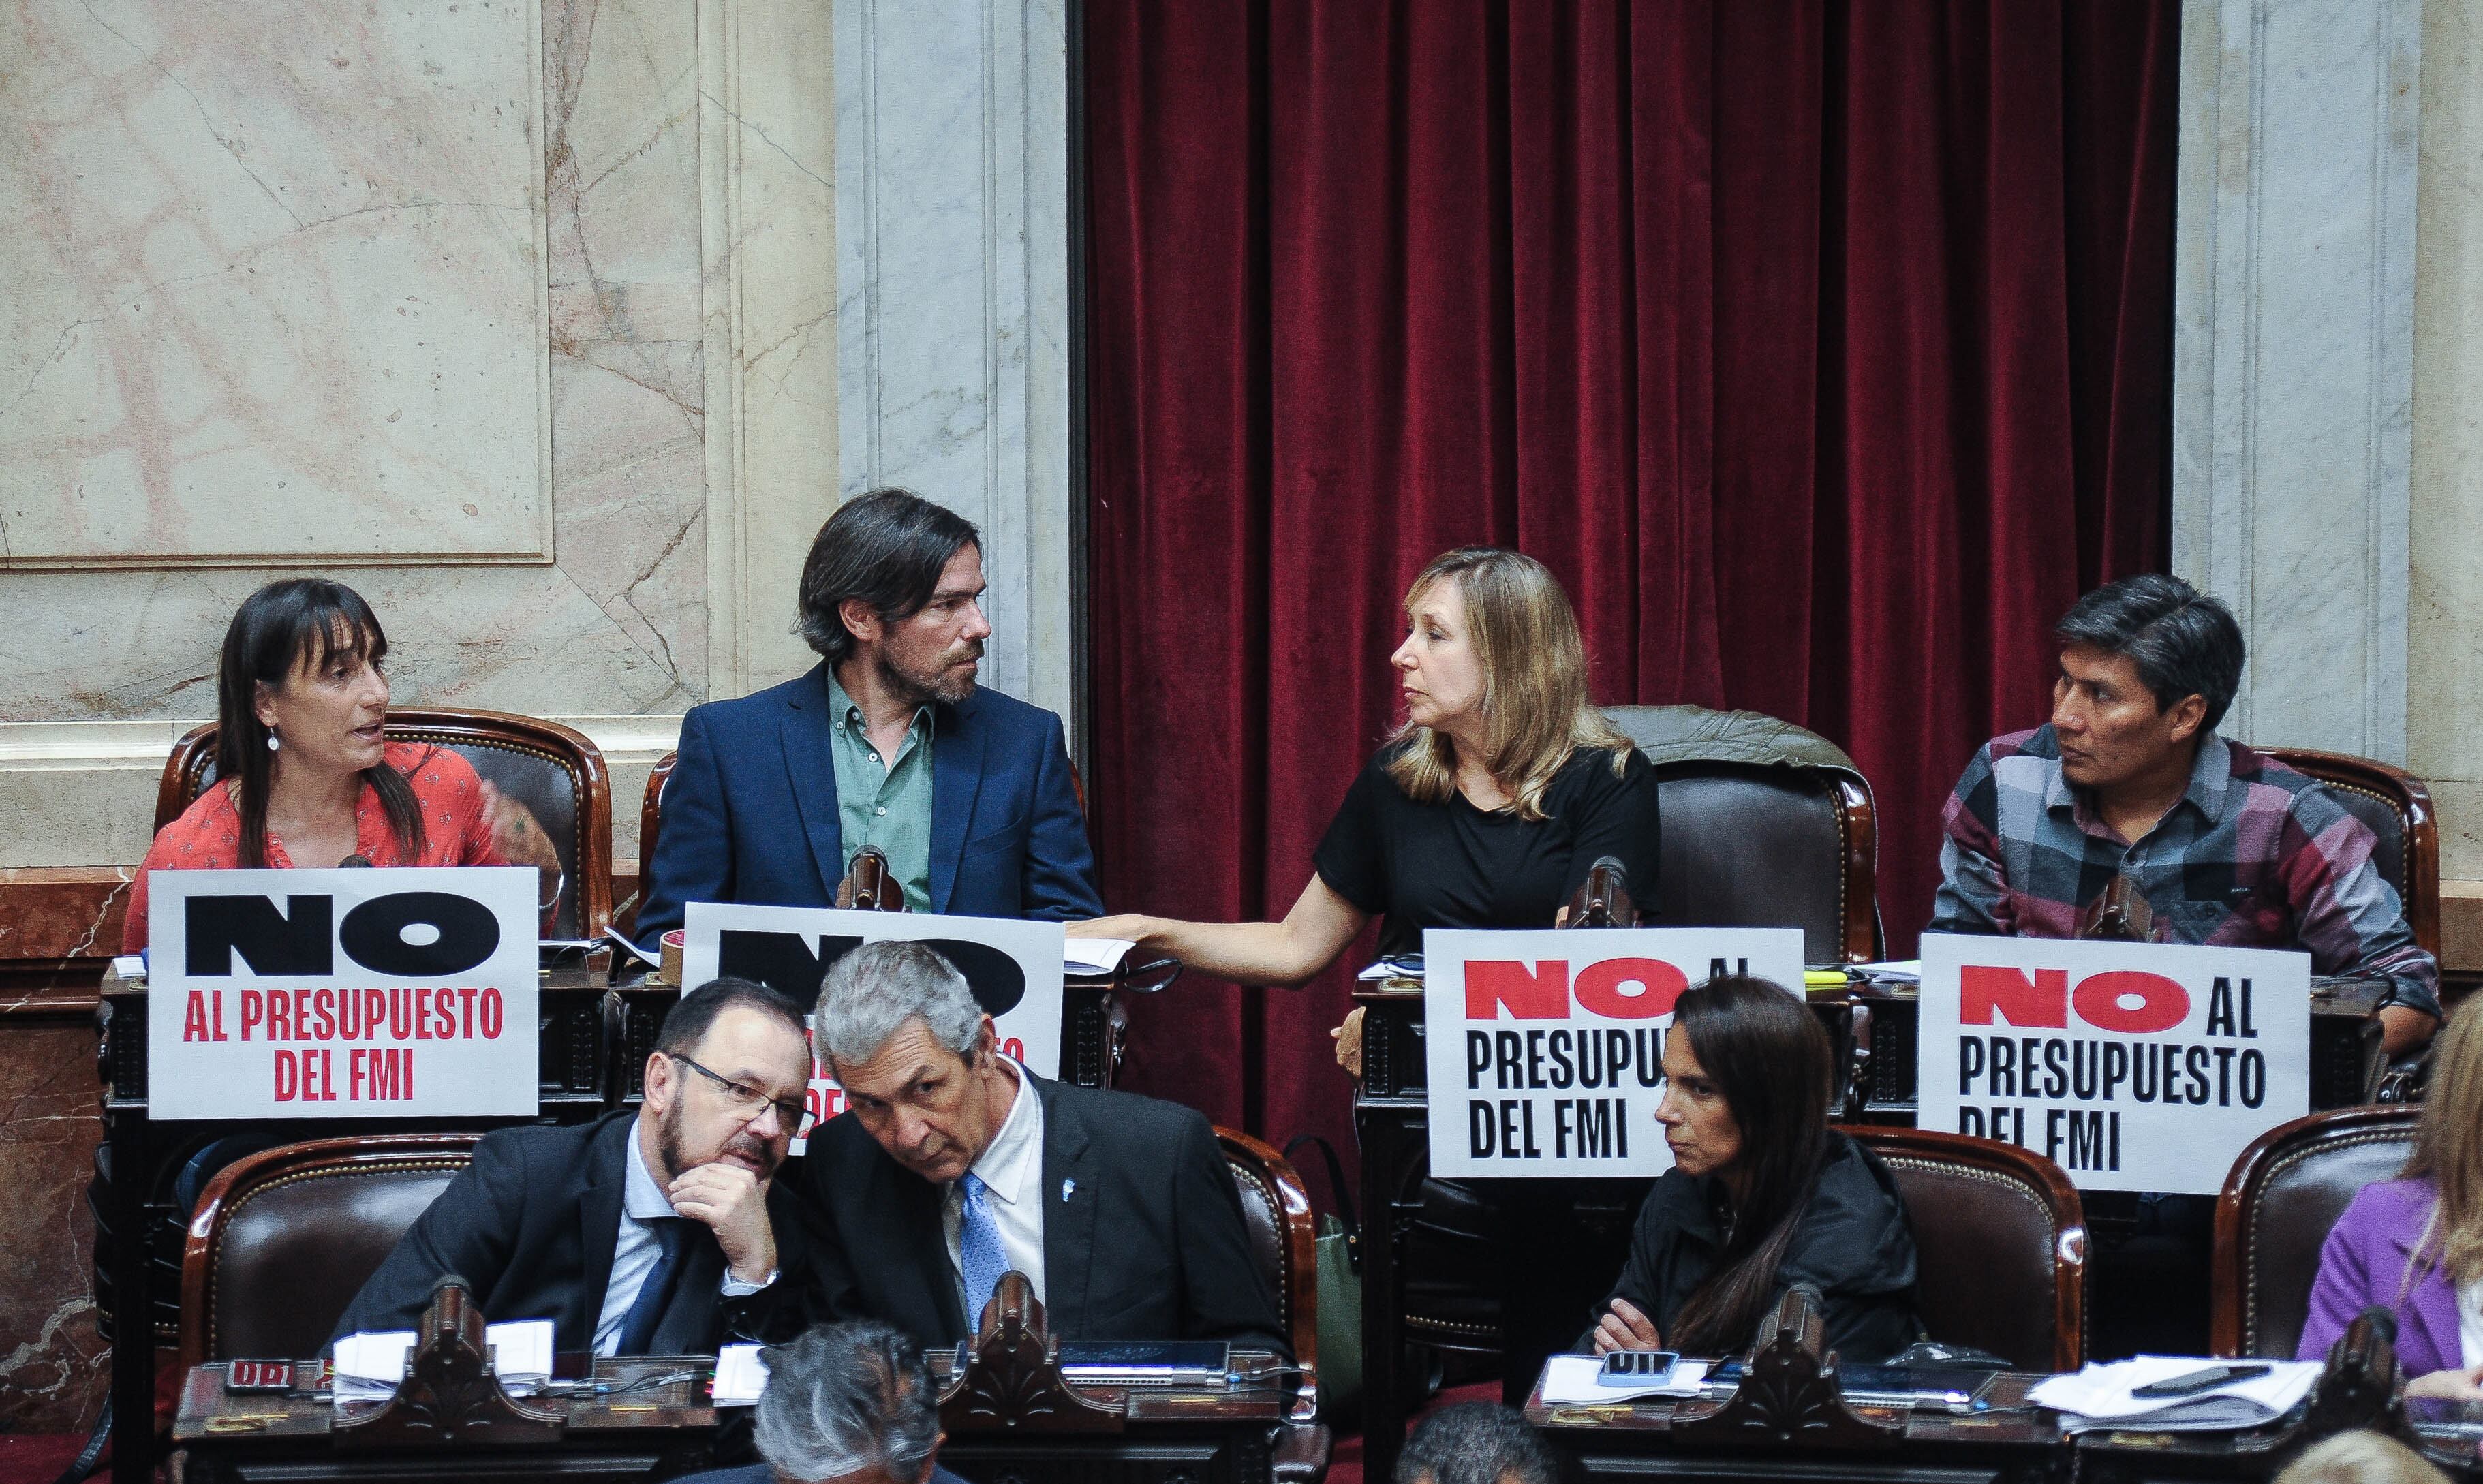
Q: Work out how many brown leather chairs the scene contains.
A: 8